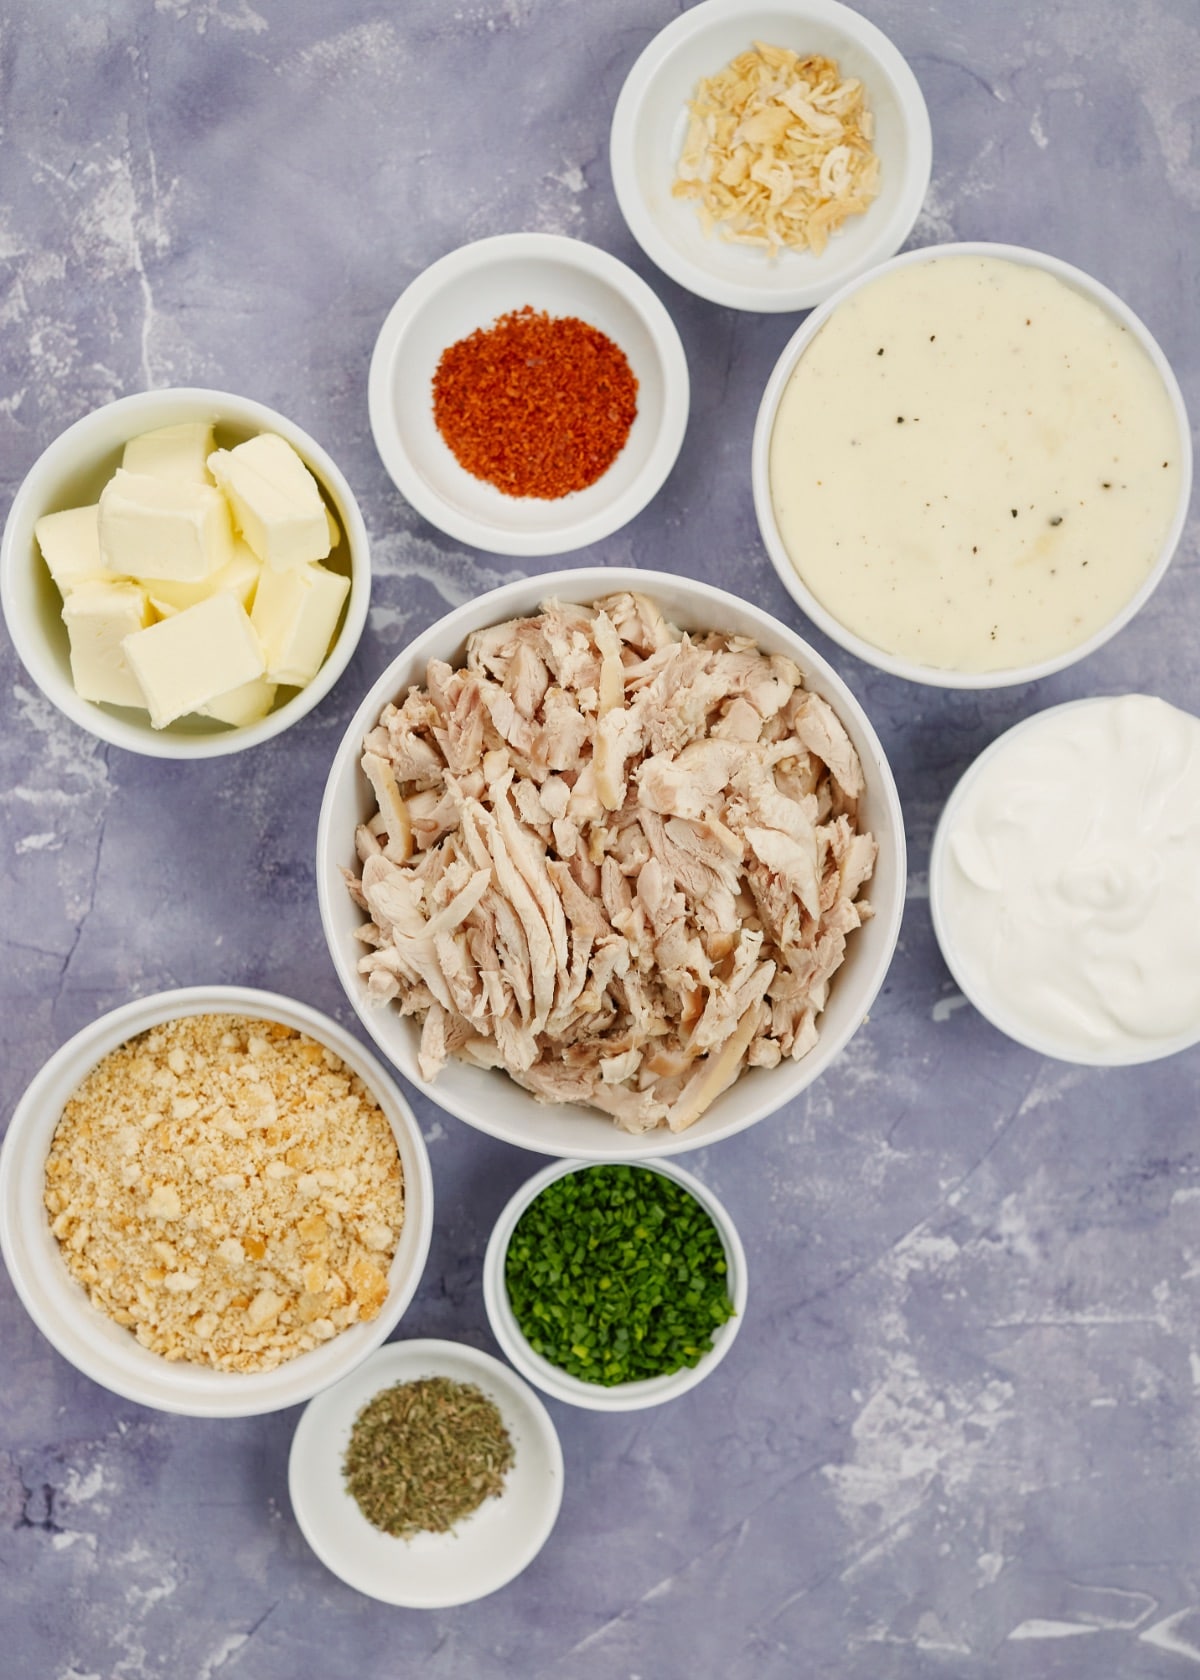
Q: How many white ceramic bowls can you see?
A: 9